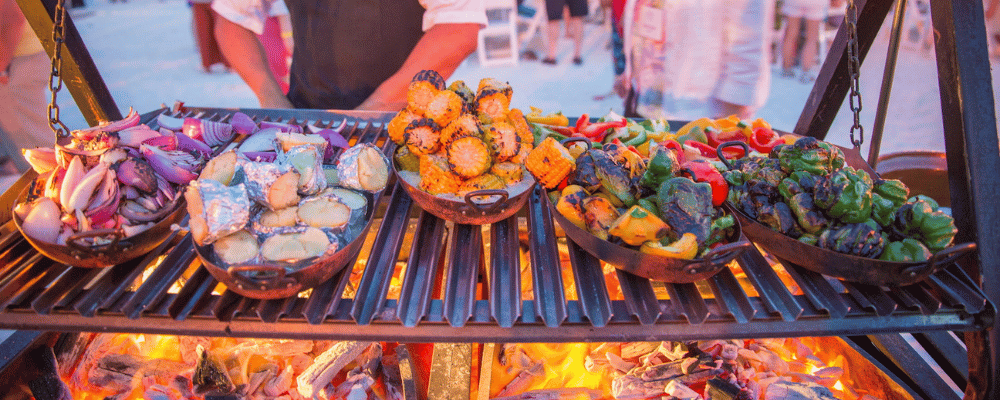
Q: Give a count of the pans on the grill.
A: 5